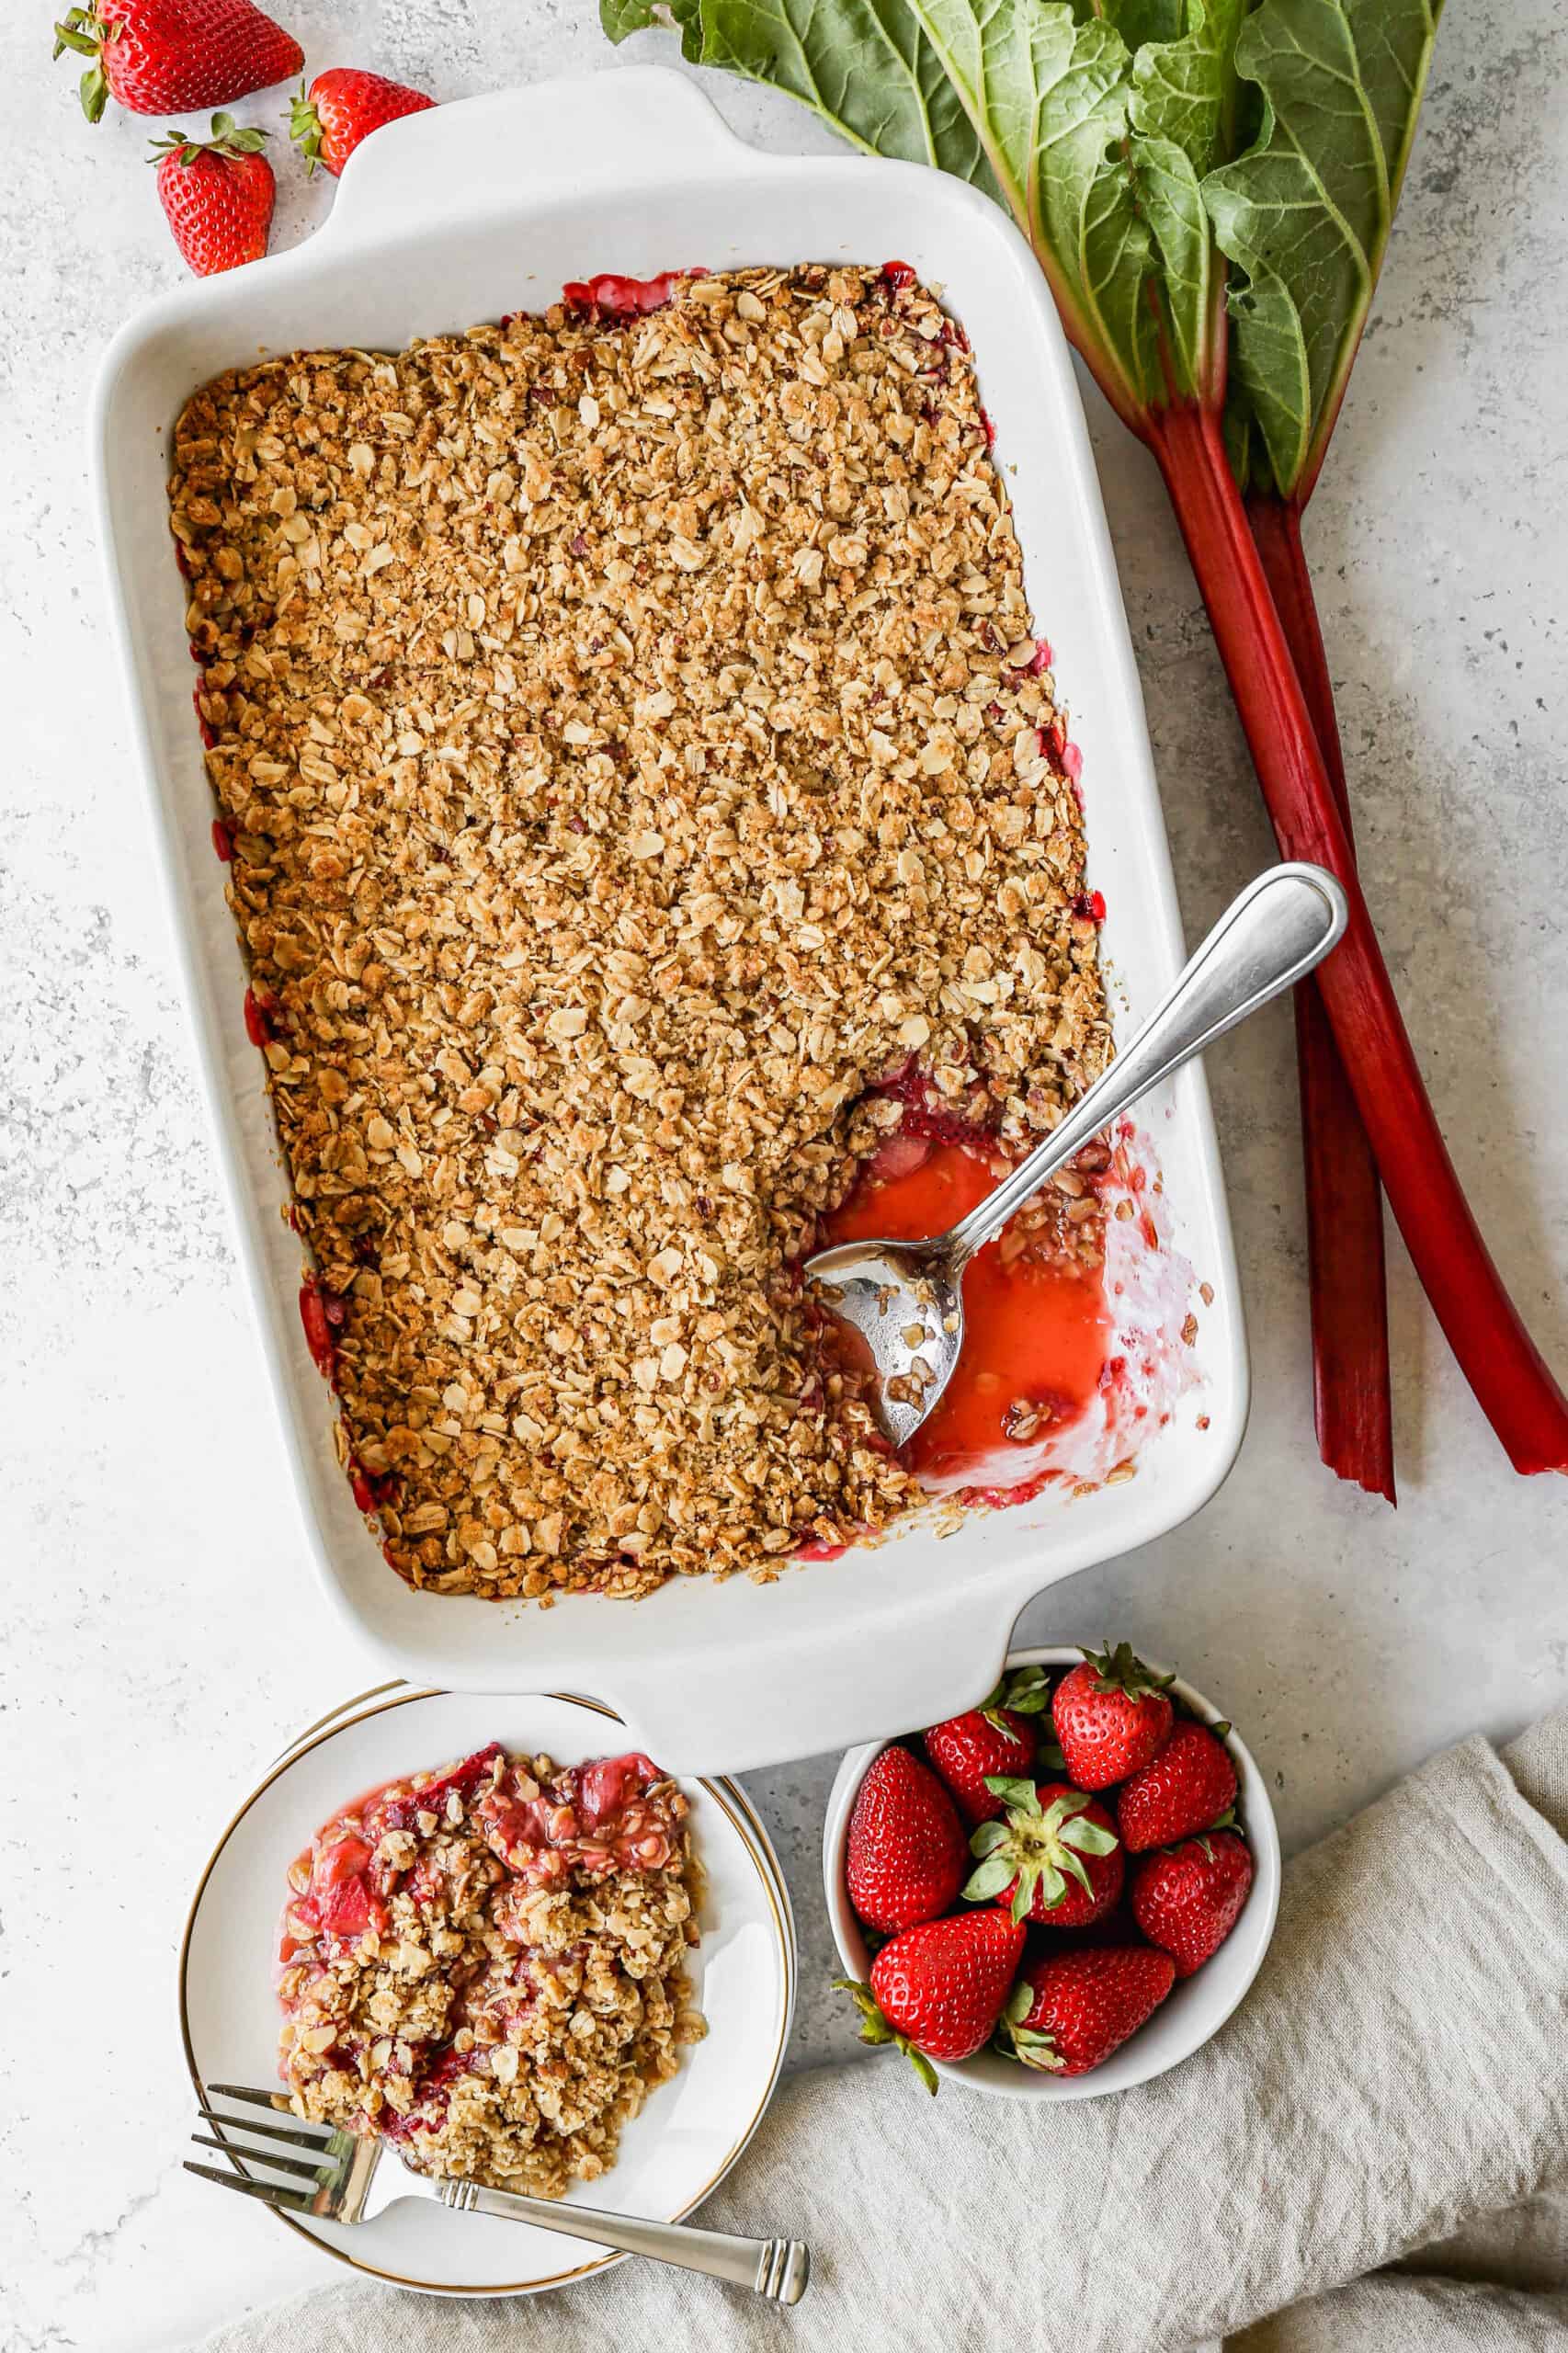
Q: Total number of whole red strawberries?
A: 11